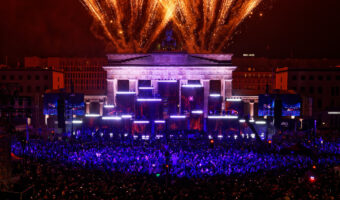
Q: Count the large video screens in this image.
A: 4